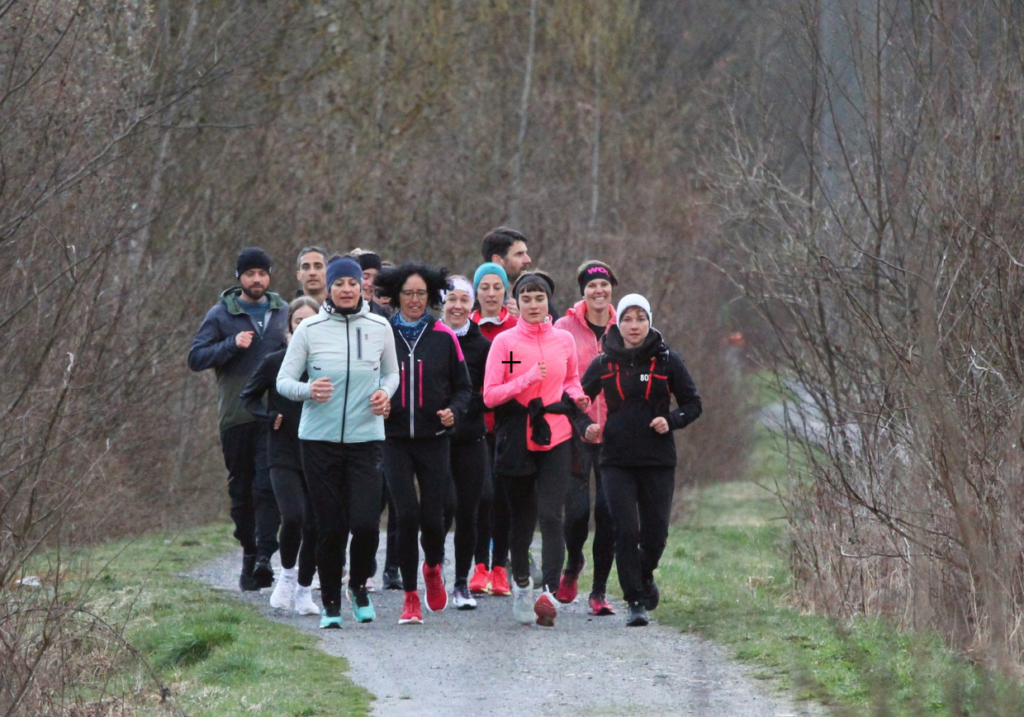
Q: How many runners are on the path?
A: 13